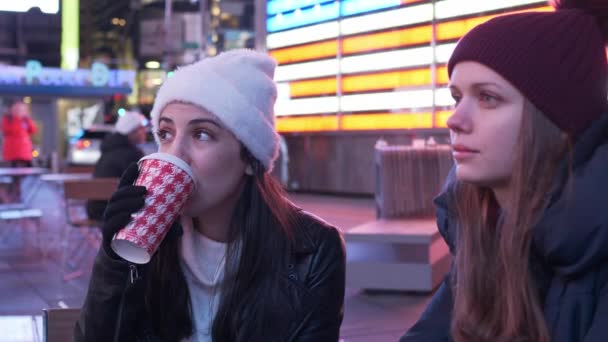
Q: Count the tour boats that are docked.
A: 0